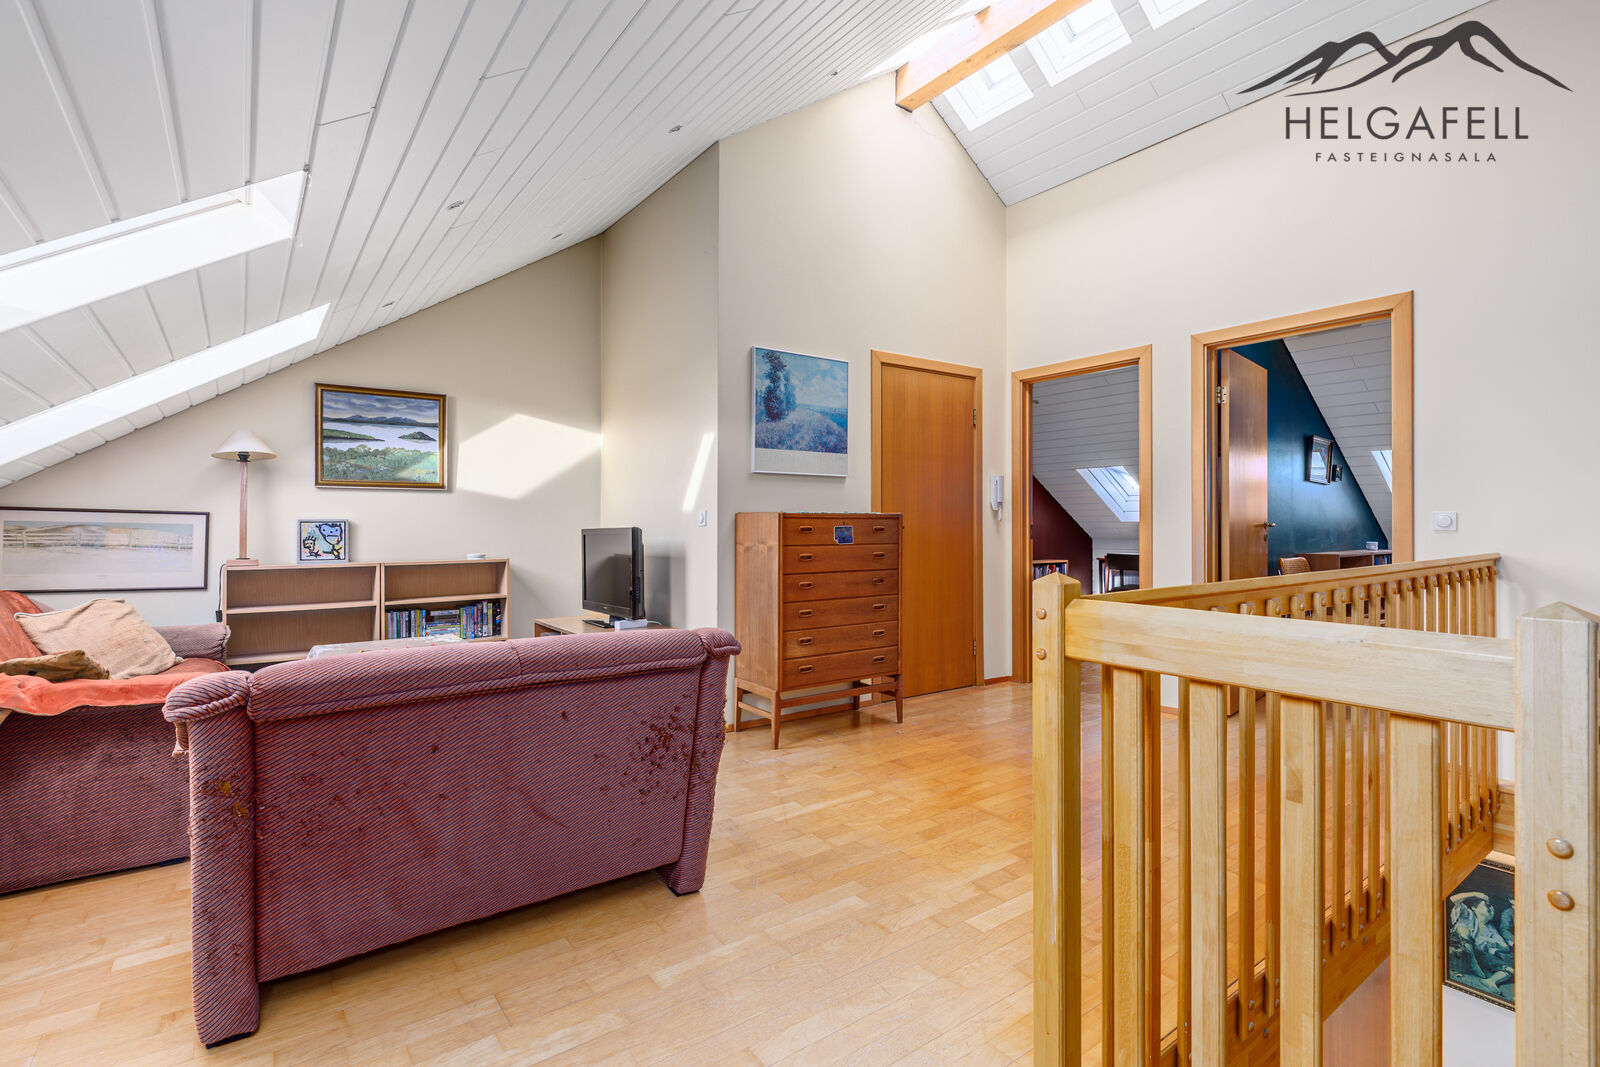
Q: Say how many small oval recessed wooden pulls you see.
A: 12